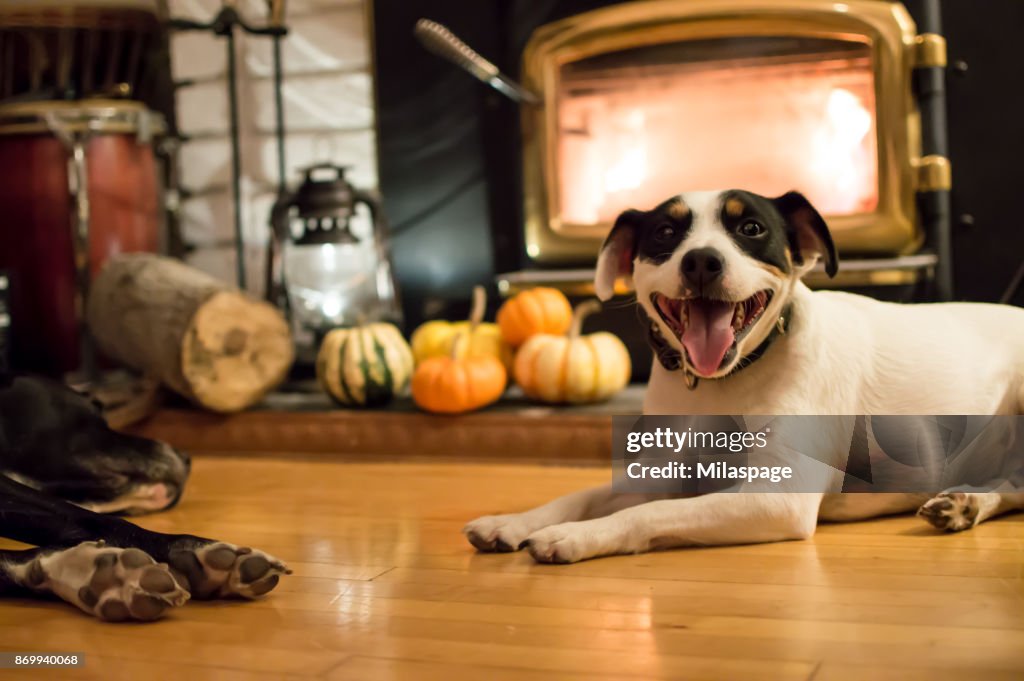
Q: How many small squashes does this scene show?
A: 5